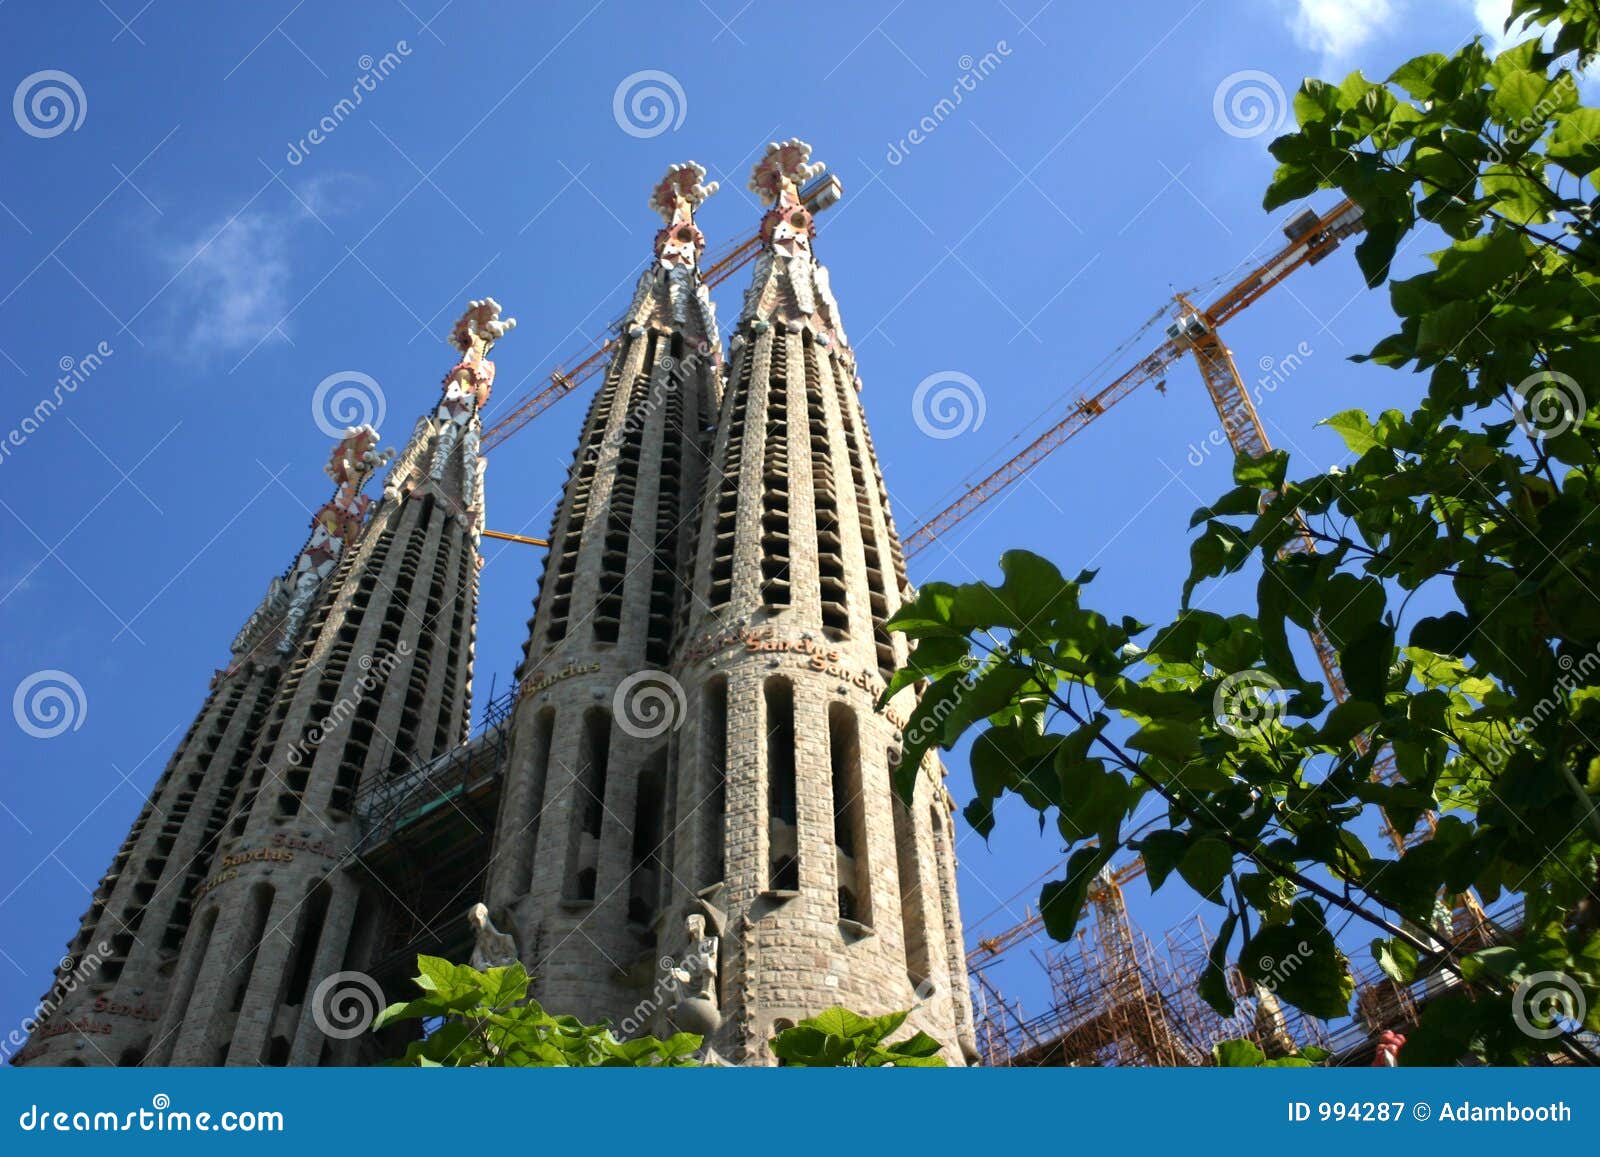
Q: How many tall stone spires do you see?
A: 4